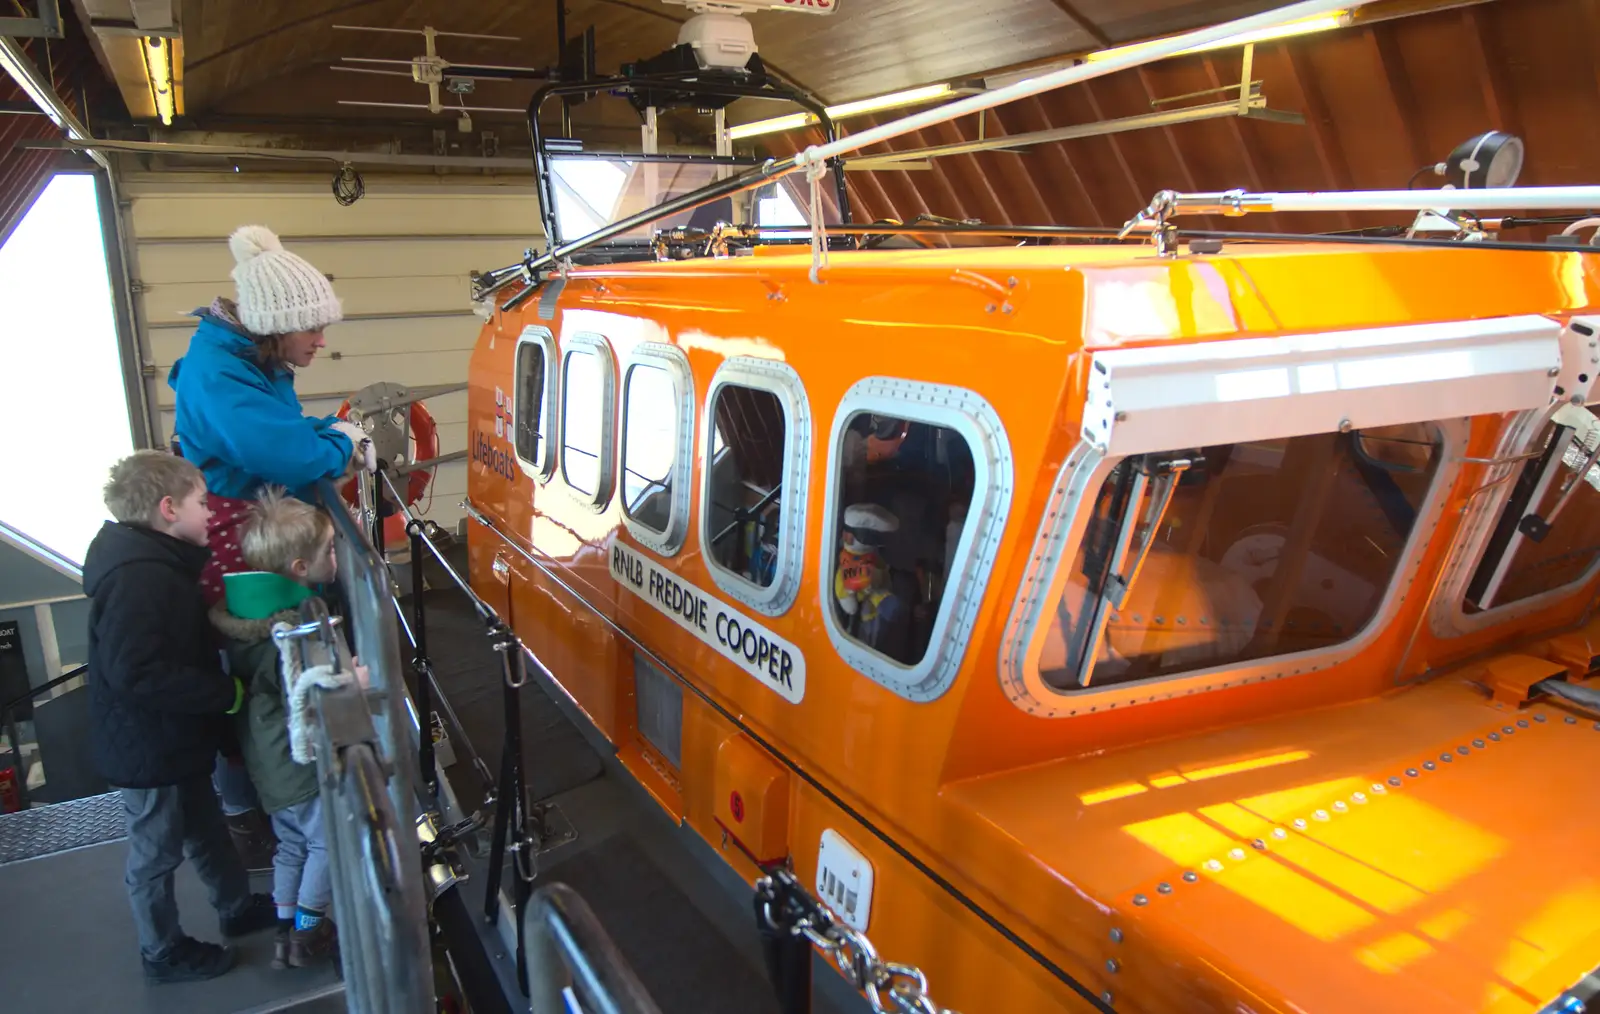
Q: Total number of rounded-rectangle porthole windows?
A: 5